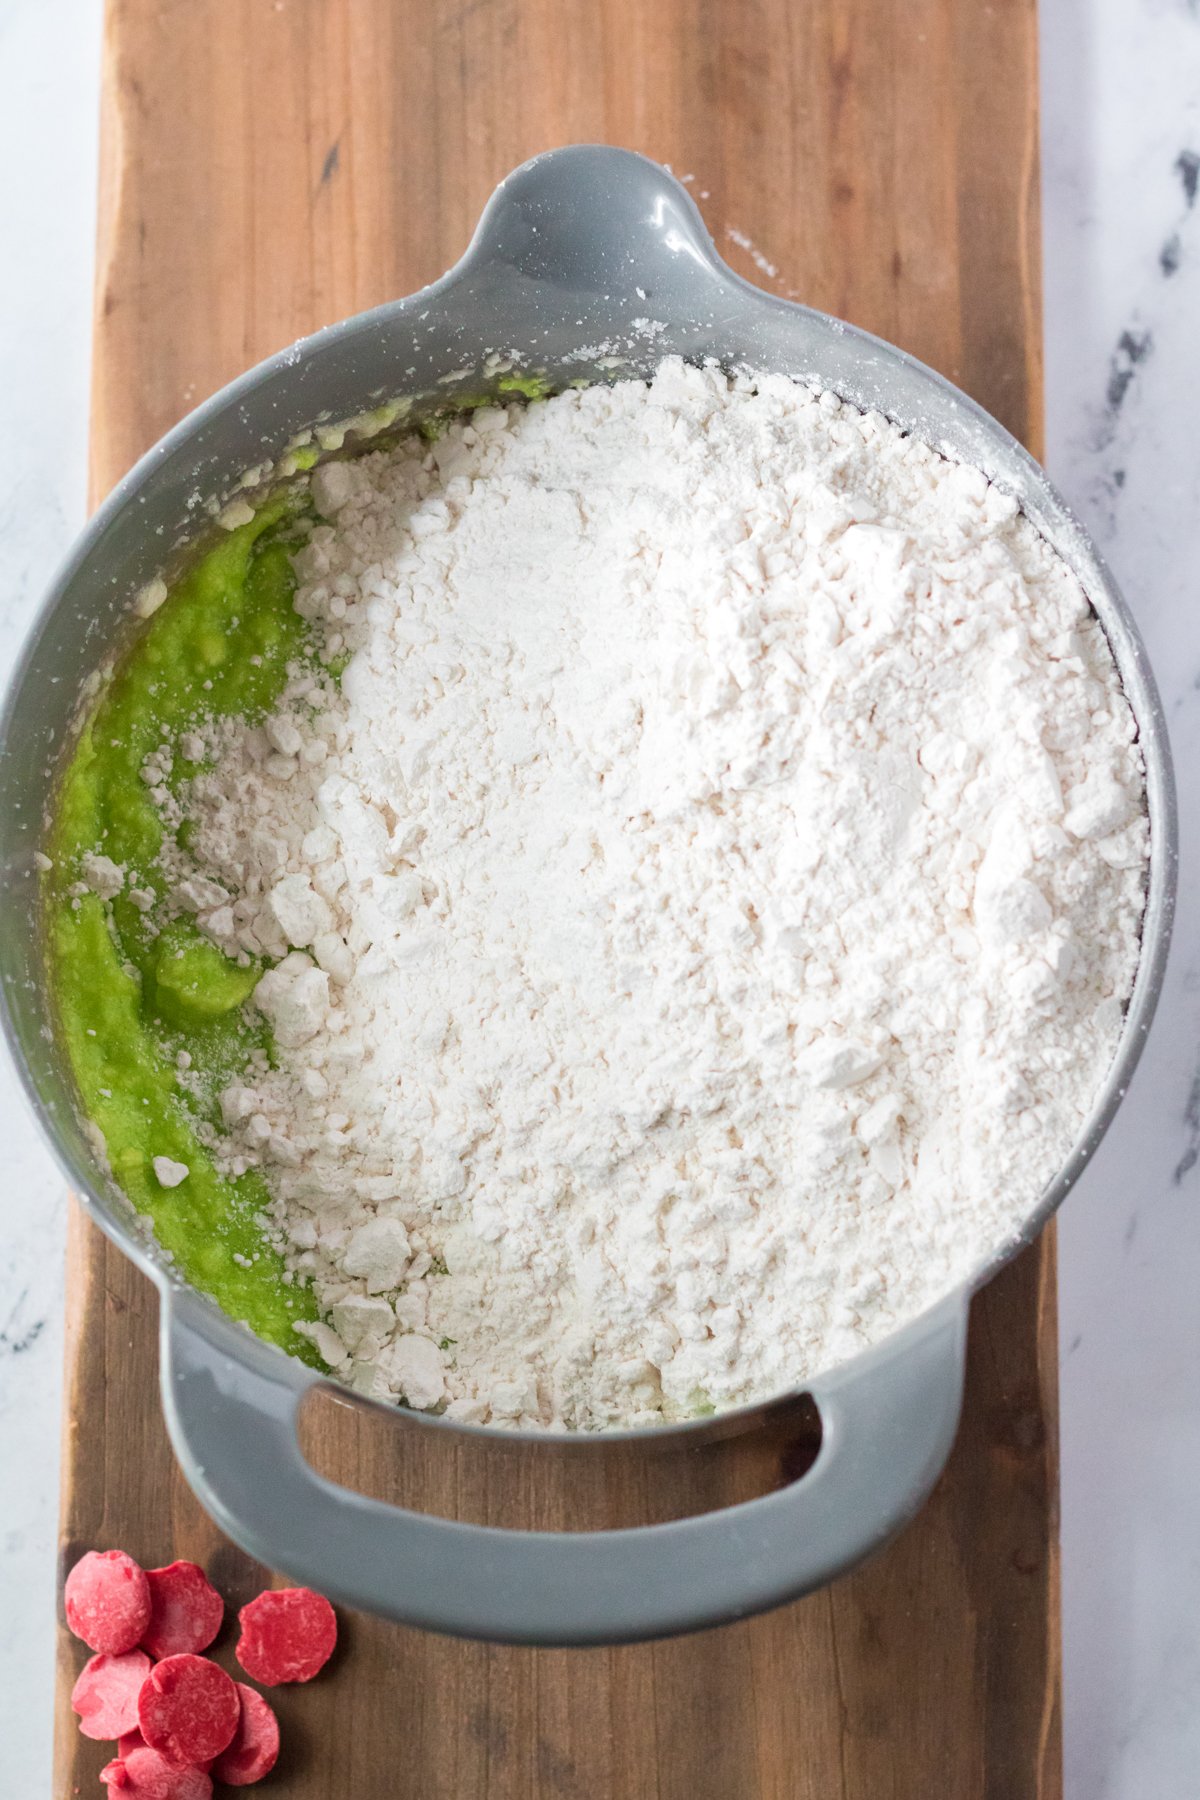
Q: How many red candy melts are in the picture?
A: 8